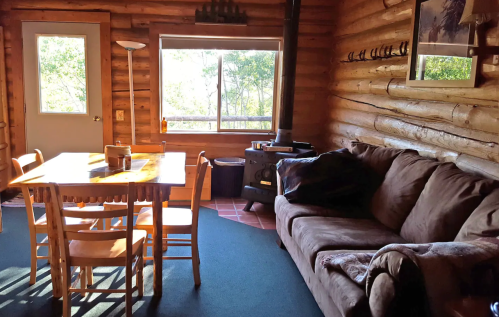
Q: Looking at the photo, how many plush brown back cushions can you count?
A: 4